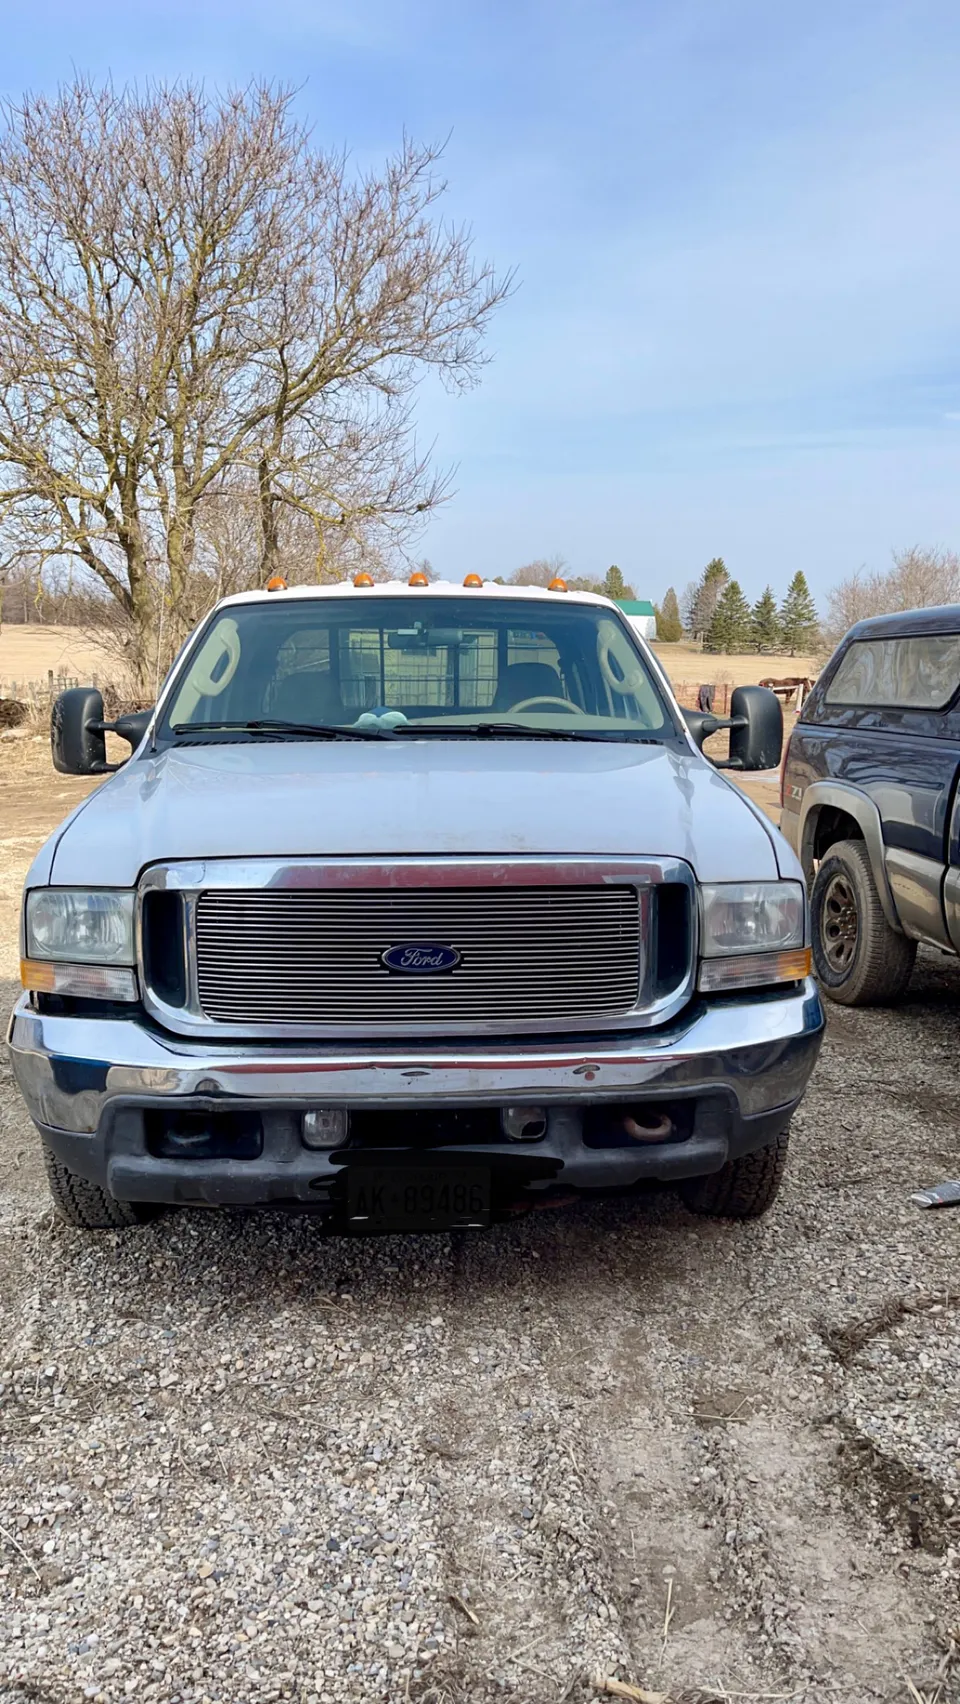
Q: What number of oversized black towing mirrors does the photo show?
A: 2